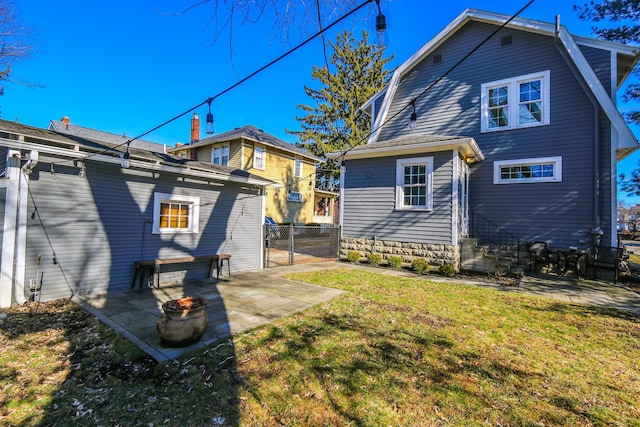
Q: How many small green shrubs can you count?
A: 5